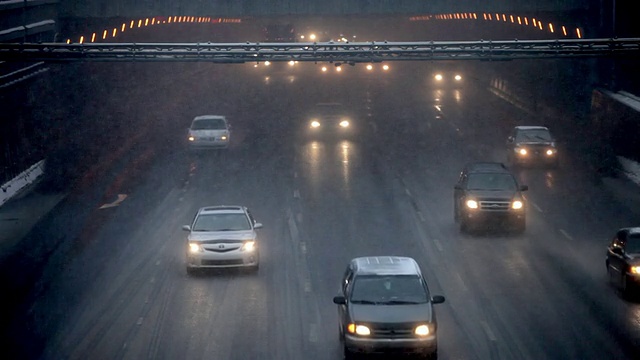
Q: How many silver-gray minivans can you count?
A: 1